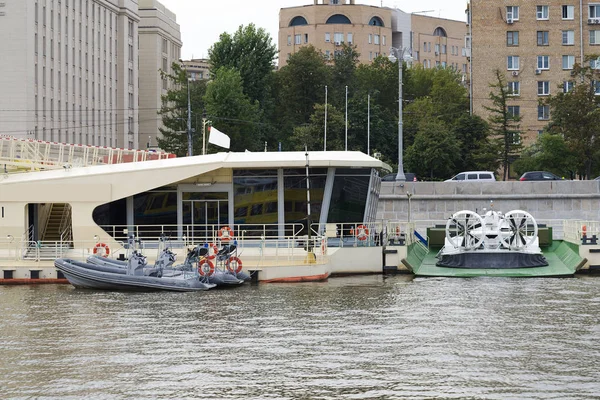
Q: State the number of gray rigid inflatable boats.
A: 2